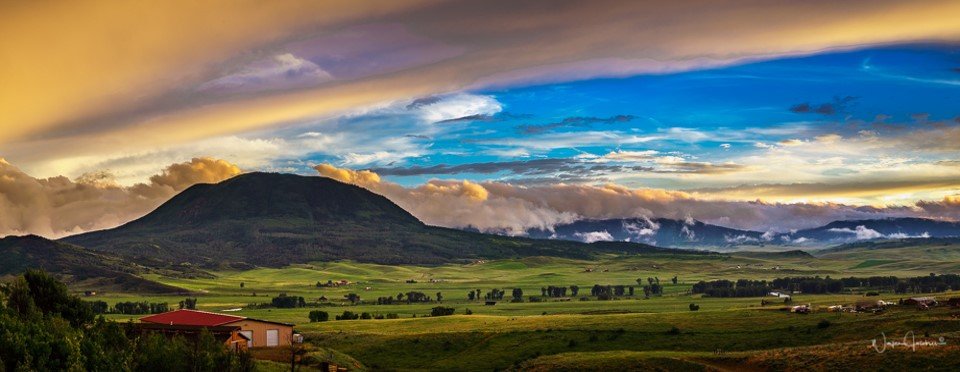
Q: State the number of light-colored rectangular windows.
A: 2